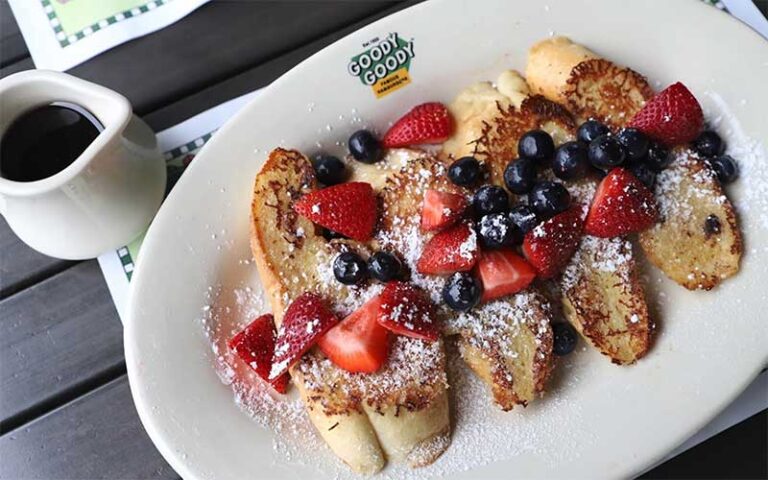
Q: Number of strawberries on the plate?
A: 12